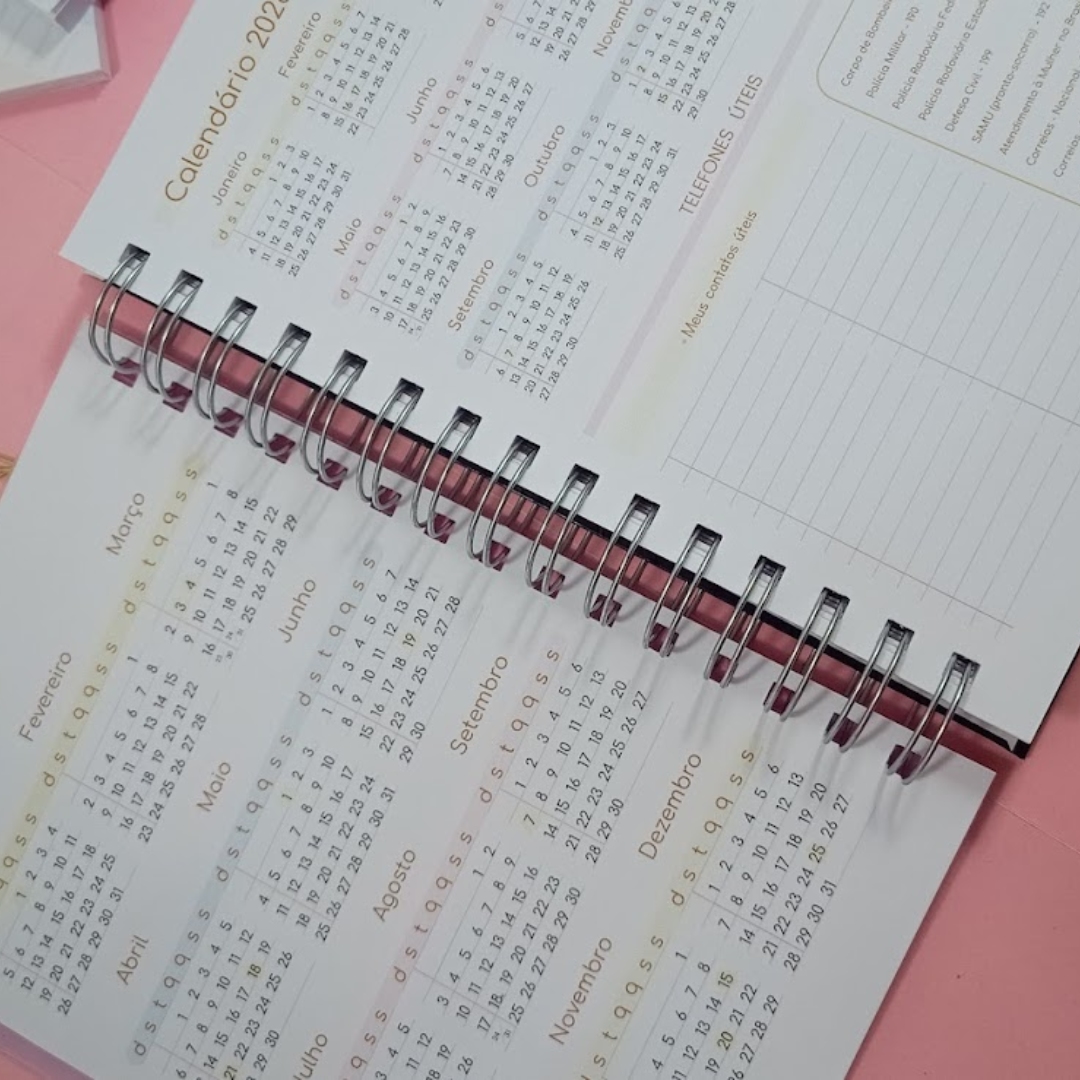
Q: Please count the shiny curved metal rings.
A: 15